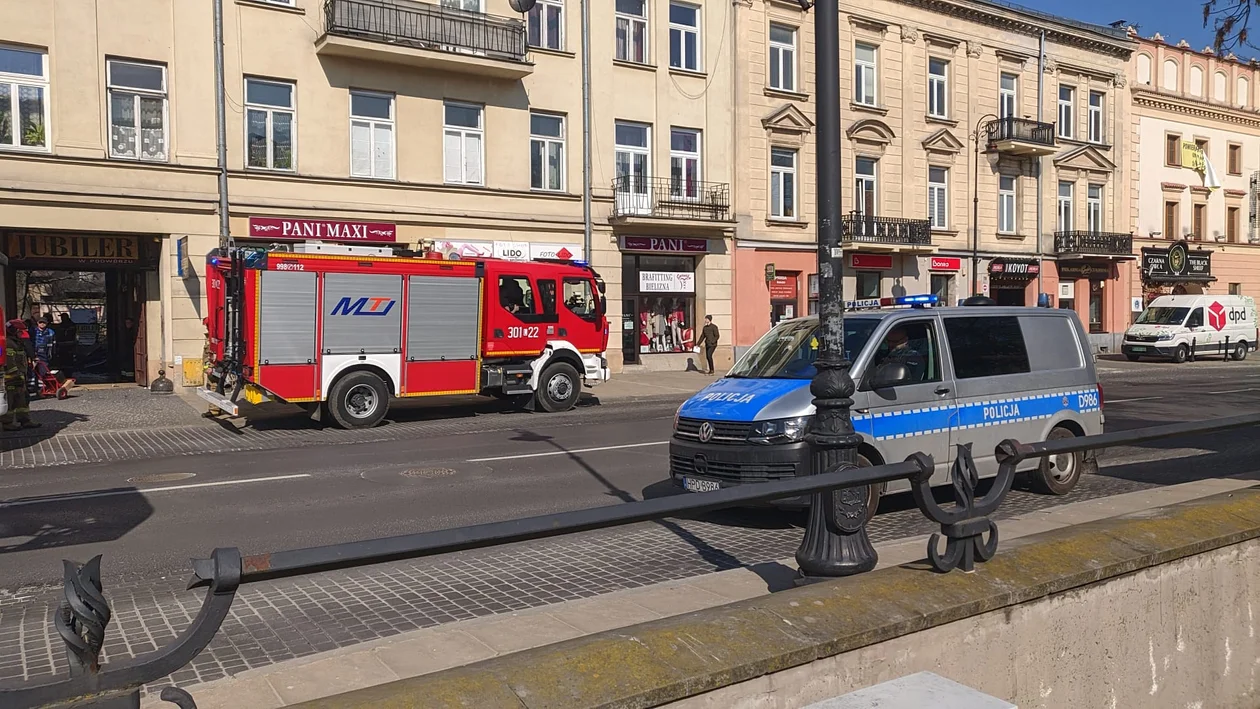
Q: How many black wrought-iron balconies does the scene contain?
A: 5